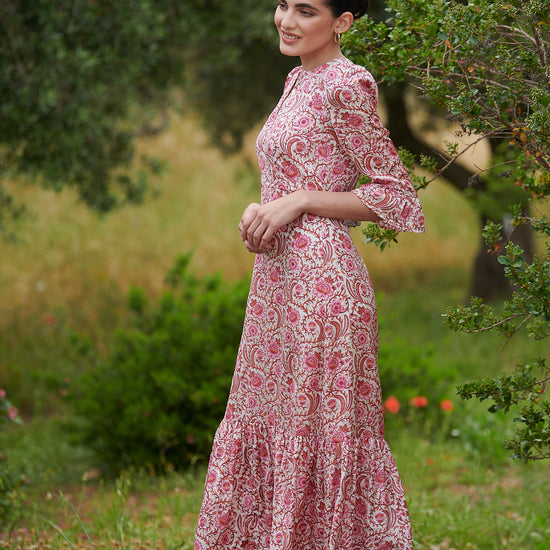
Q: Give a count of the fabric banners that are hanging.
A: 0